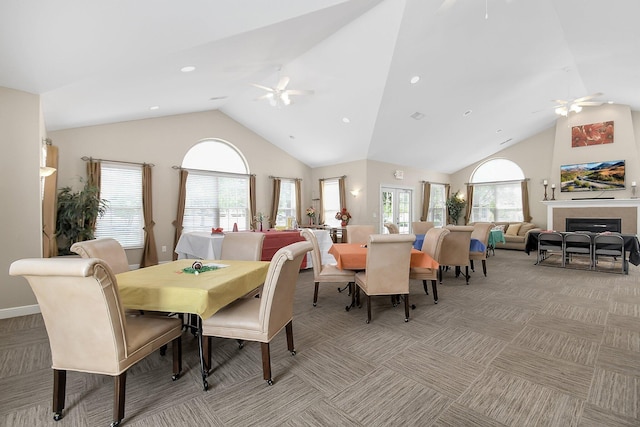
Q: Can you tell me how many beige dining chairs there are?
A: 12